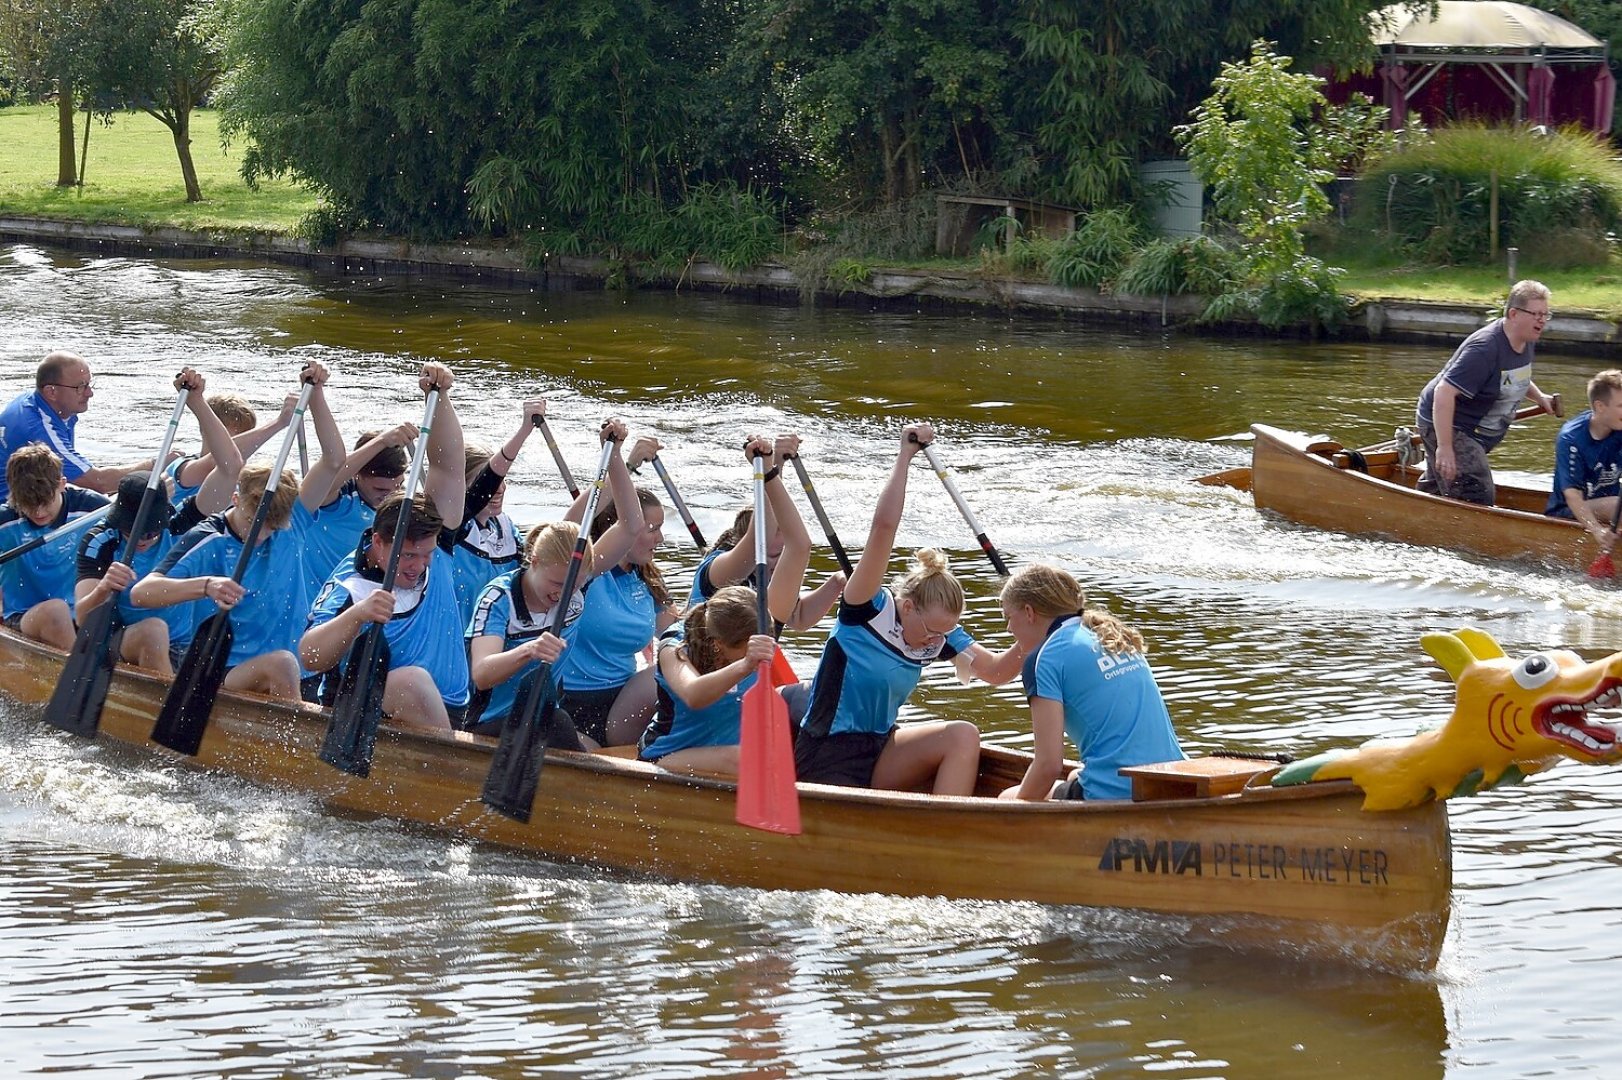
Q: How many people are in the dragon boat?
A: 14